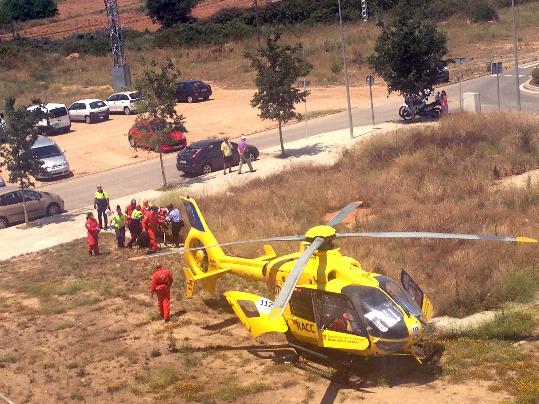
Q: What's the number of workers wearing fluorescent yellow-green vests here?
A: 3